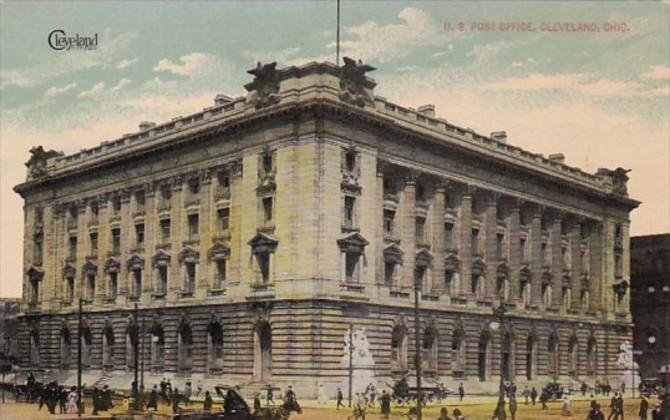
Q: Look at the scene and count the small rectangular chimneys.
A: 5